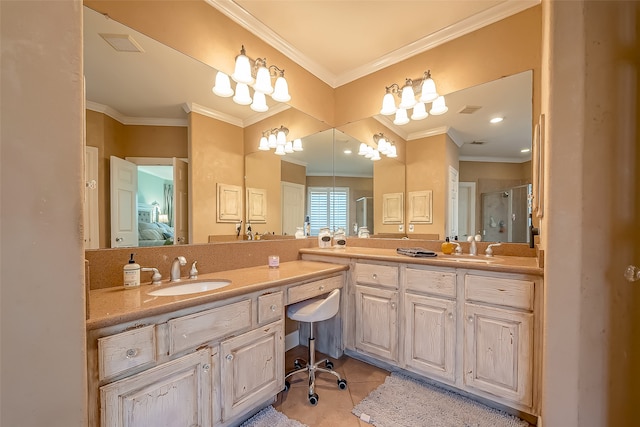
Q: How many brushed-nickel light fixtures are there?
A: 2